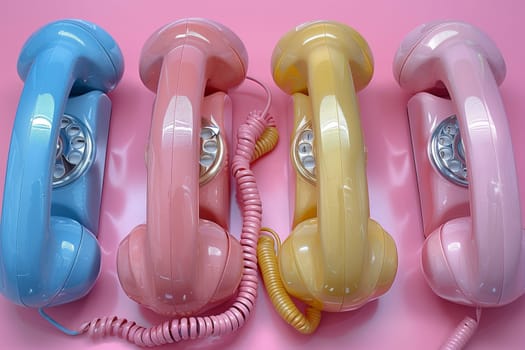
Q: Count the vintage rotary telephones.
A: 4